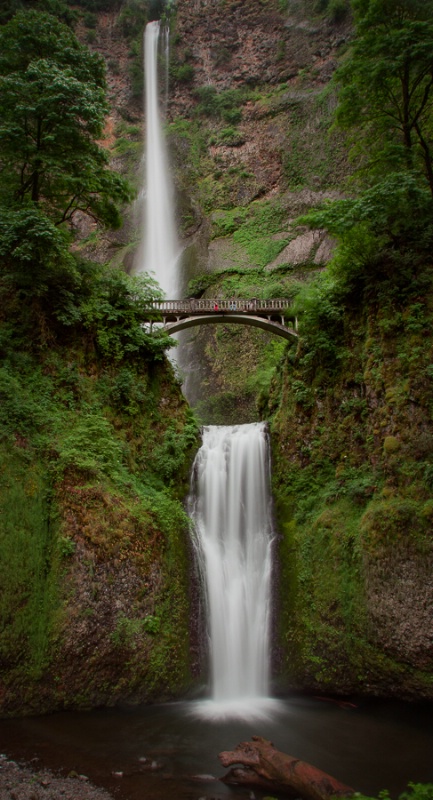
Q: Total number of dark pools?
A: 1